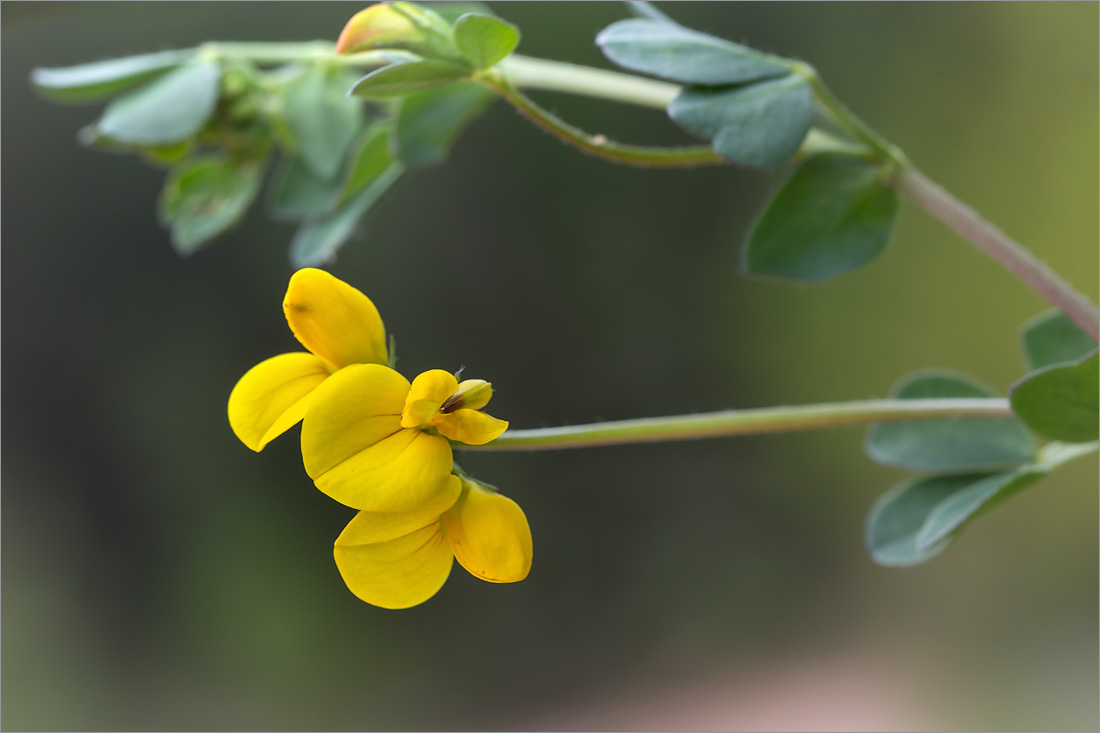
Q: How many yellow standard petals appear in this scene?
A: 3